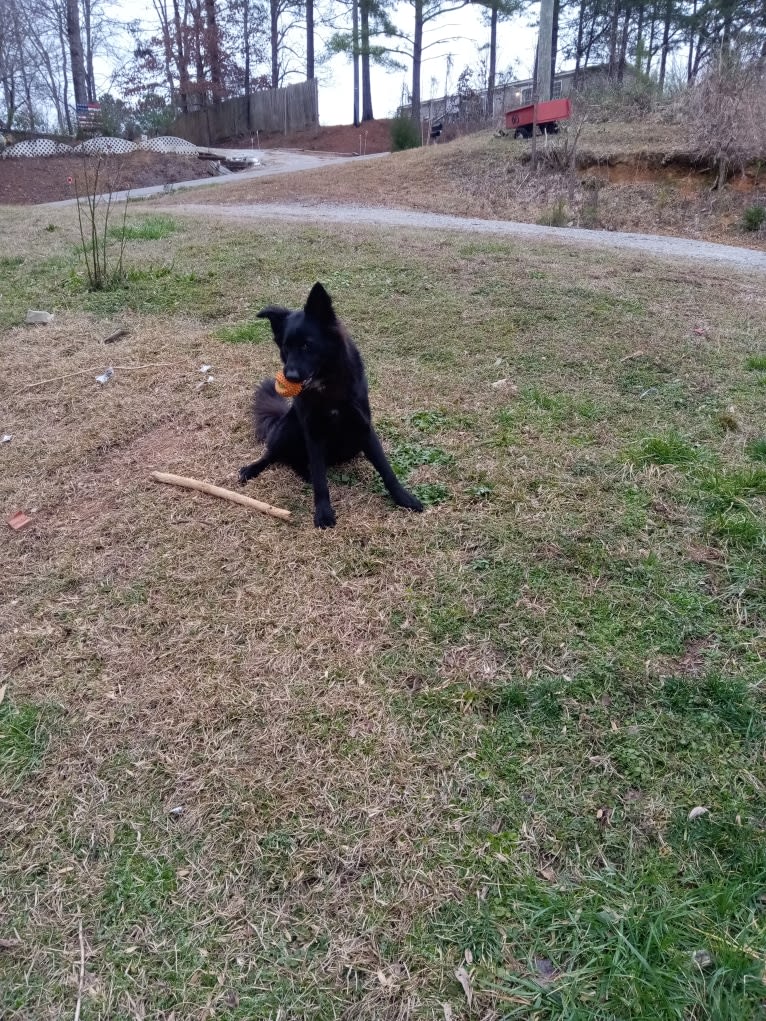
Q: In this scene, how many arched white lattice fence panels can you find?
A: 3